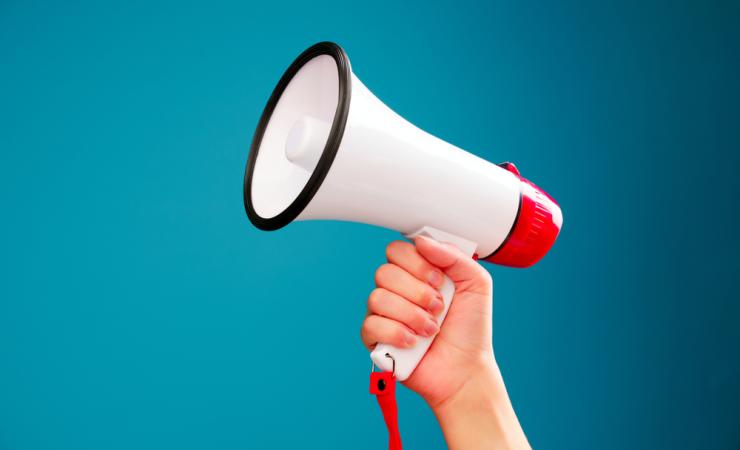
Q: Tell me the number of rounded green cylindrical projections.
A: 0